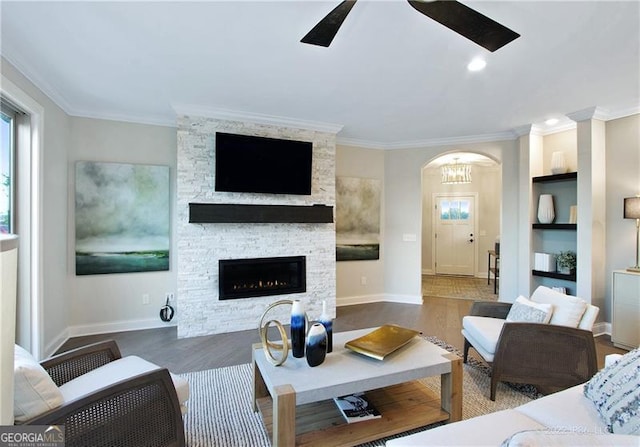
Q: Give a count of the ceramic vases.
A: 5